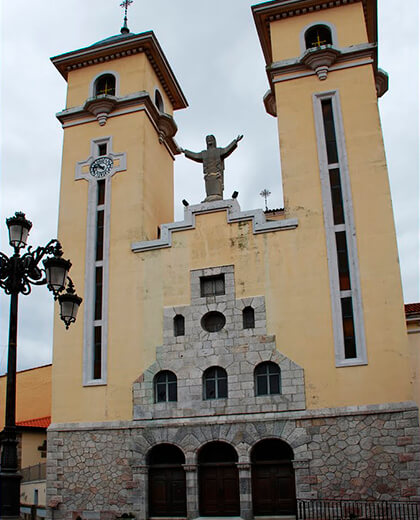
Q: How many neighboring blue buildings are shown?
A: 0